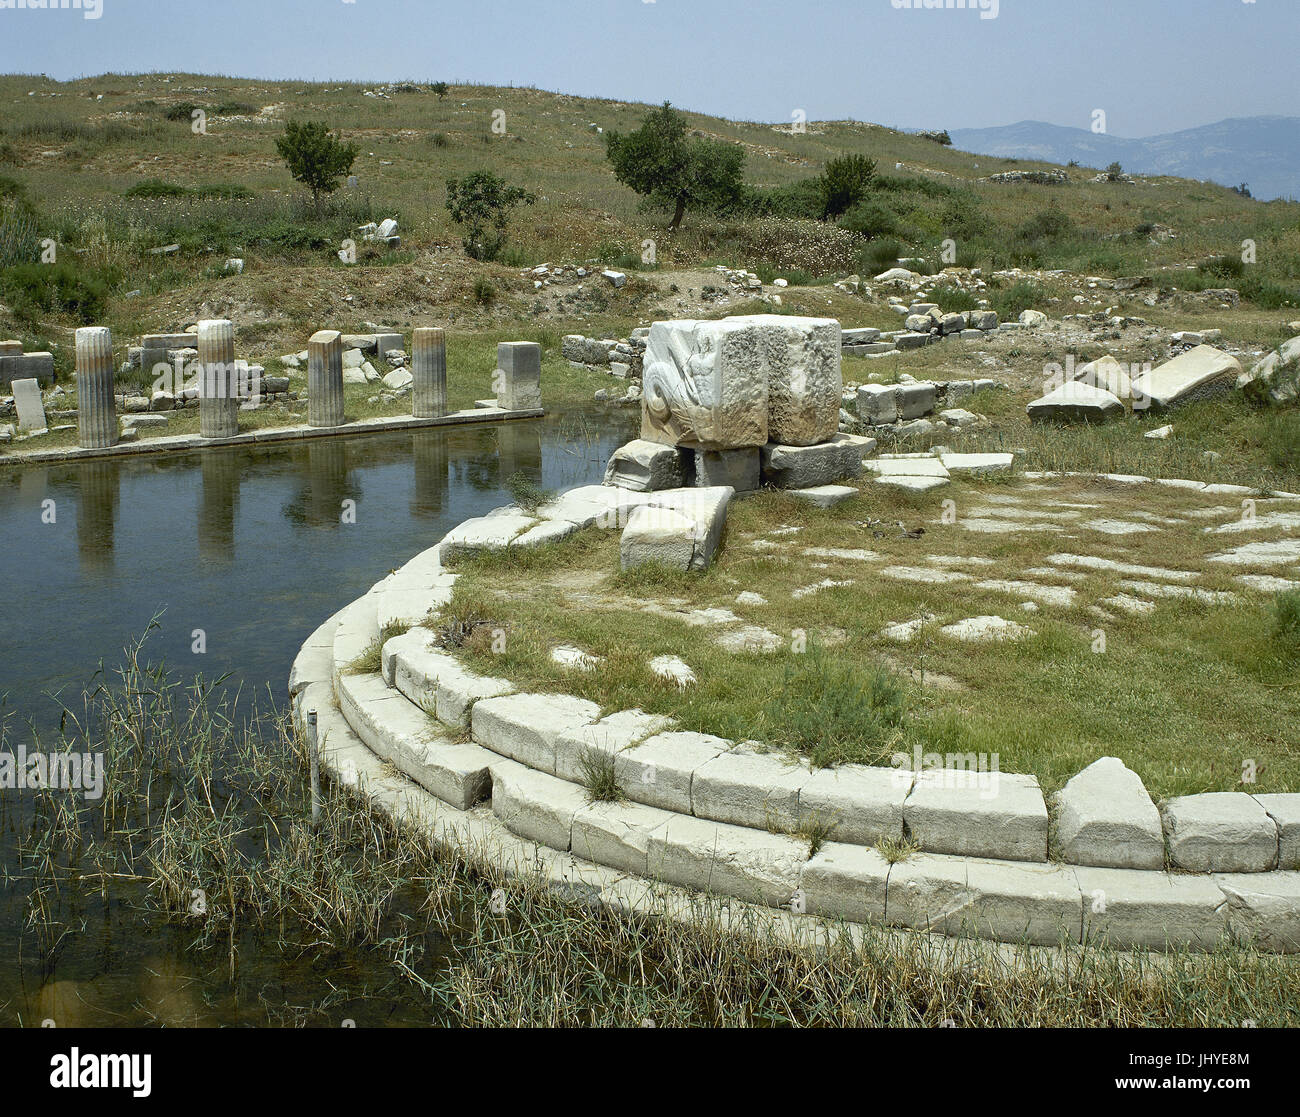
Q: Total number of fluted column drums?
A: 4